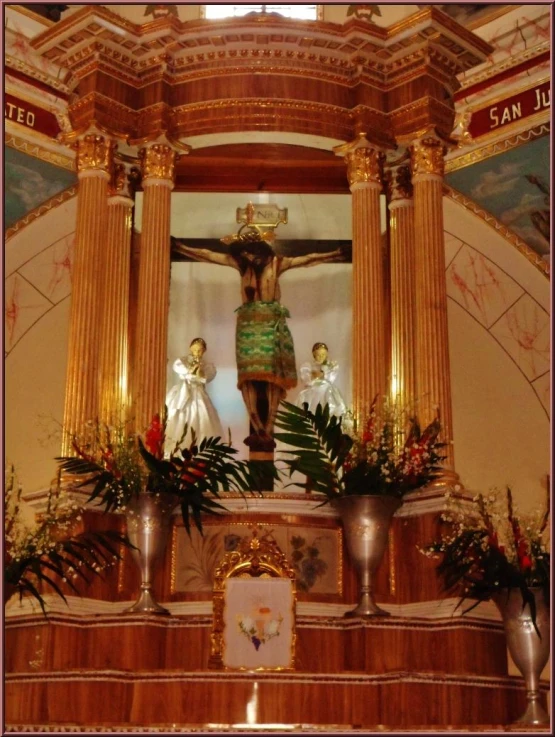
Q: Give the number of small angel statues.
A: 2